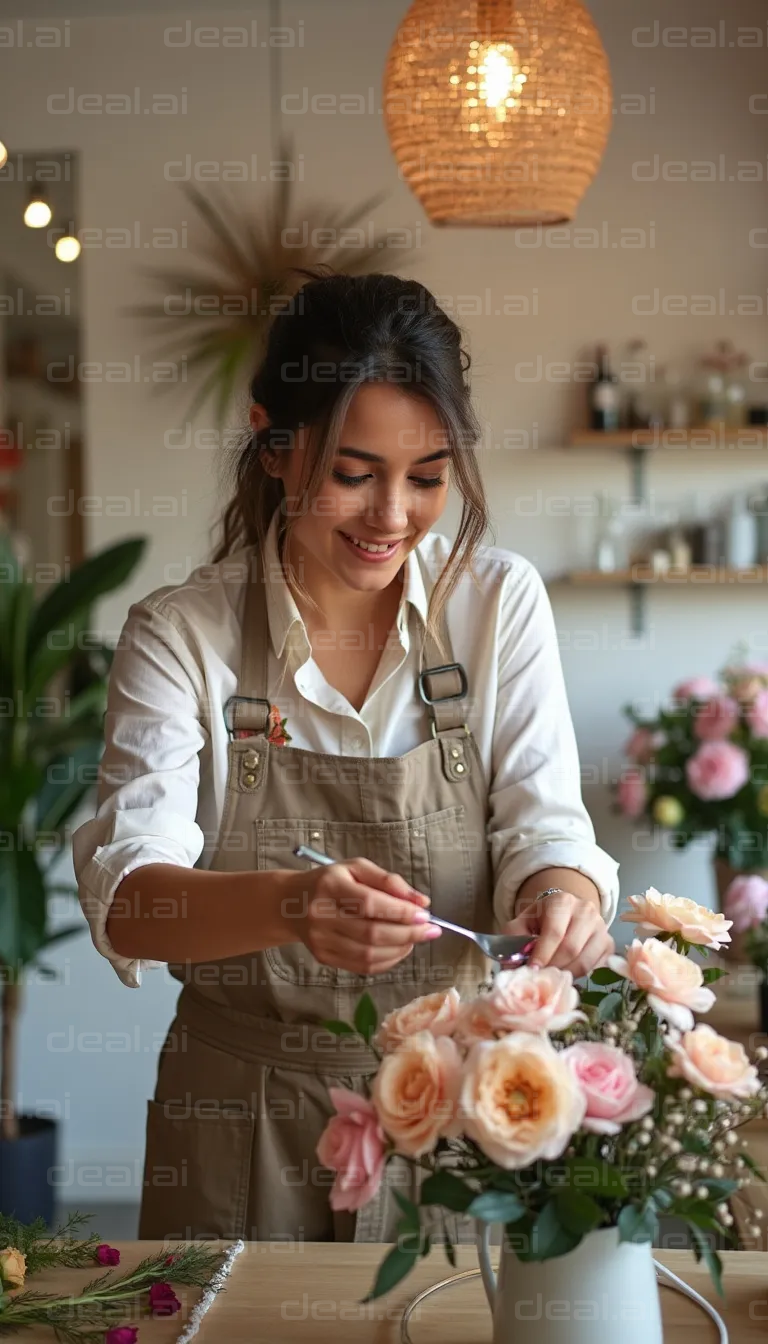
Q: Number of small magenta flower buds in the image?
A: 3